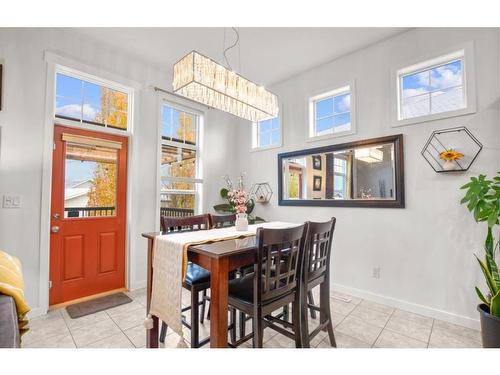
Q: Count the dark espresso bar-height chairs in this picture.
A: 4